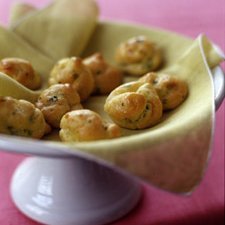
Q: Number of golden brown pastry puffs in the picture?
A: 9